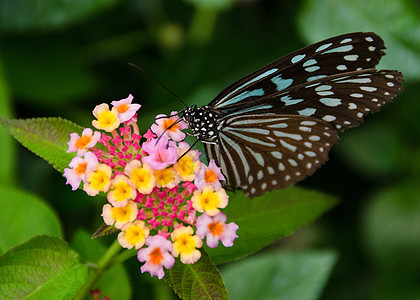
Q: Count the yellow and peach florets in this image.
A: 10